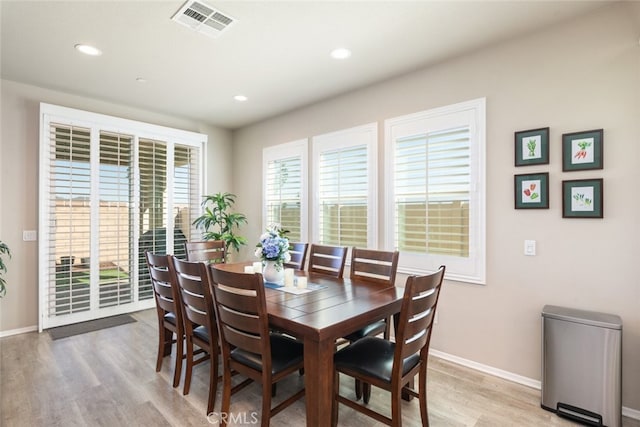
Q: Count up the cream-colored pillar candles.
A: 4